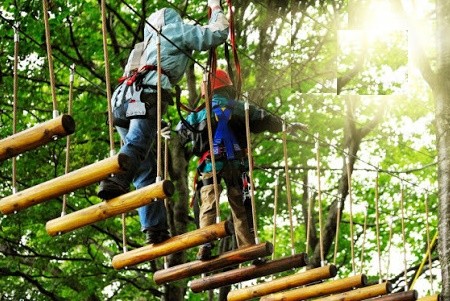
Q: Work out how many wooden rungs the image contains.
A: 11